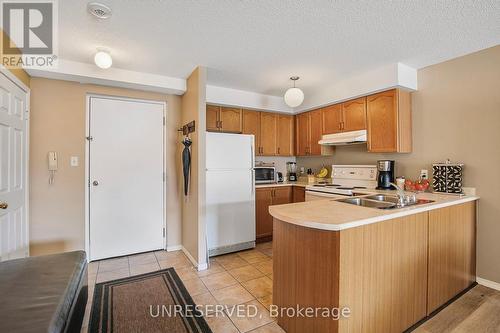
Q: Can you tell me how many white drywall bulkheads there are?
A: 2